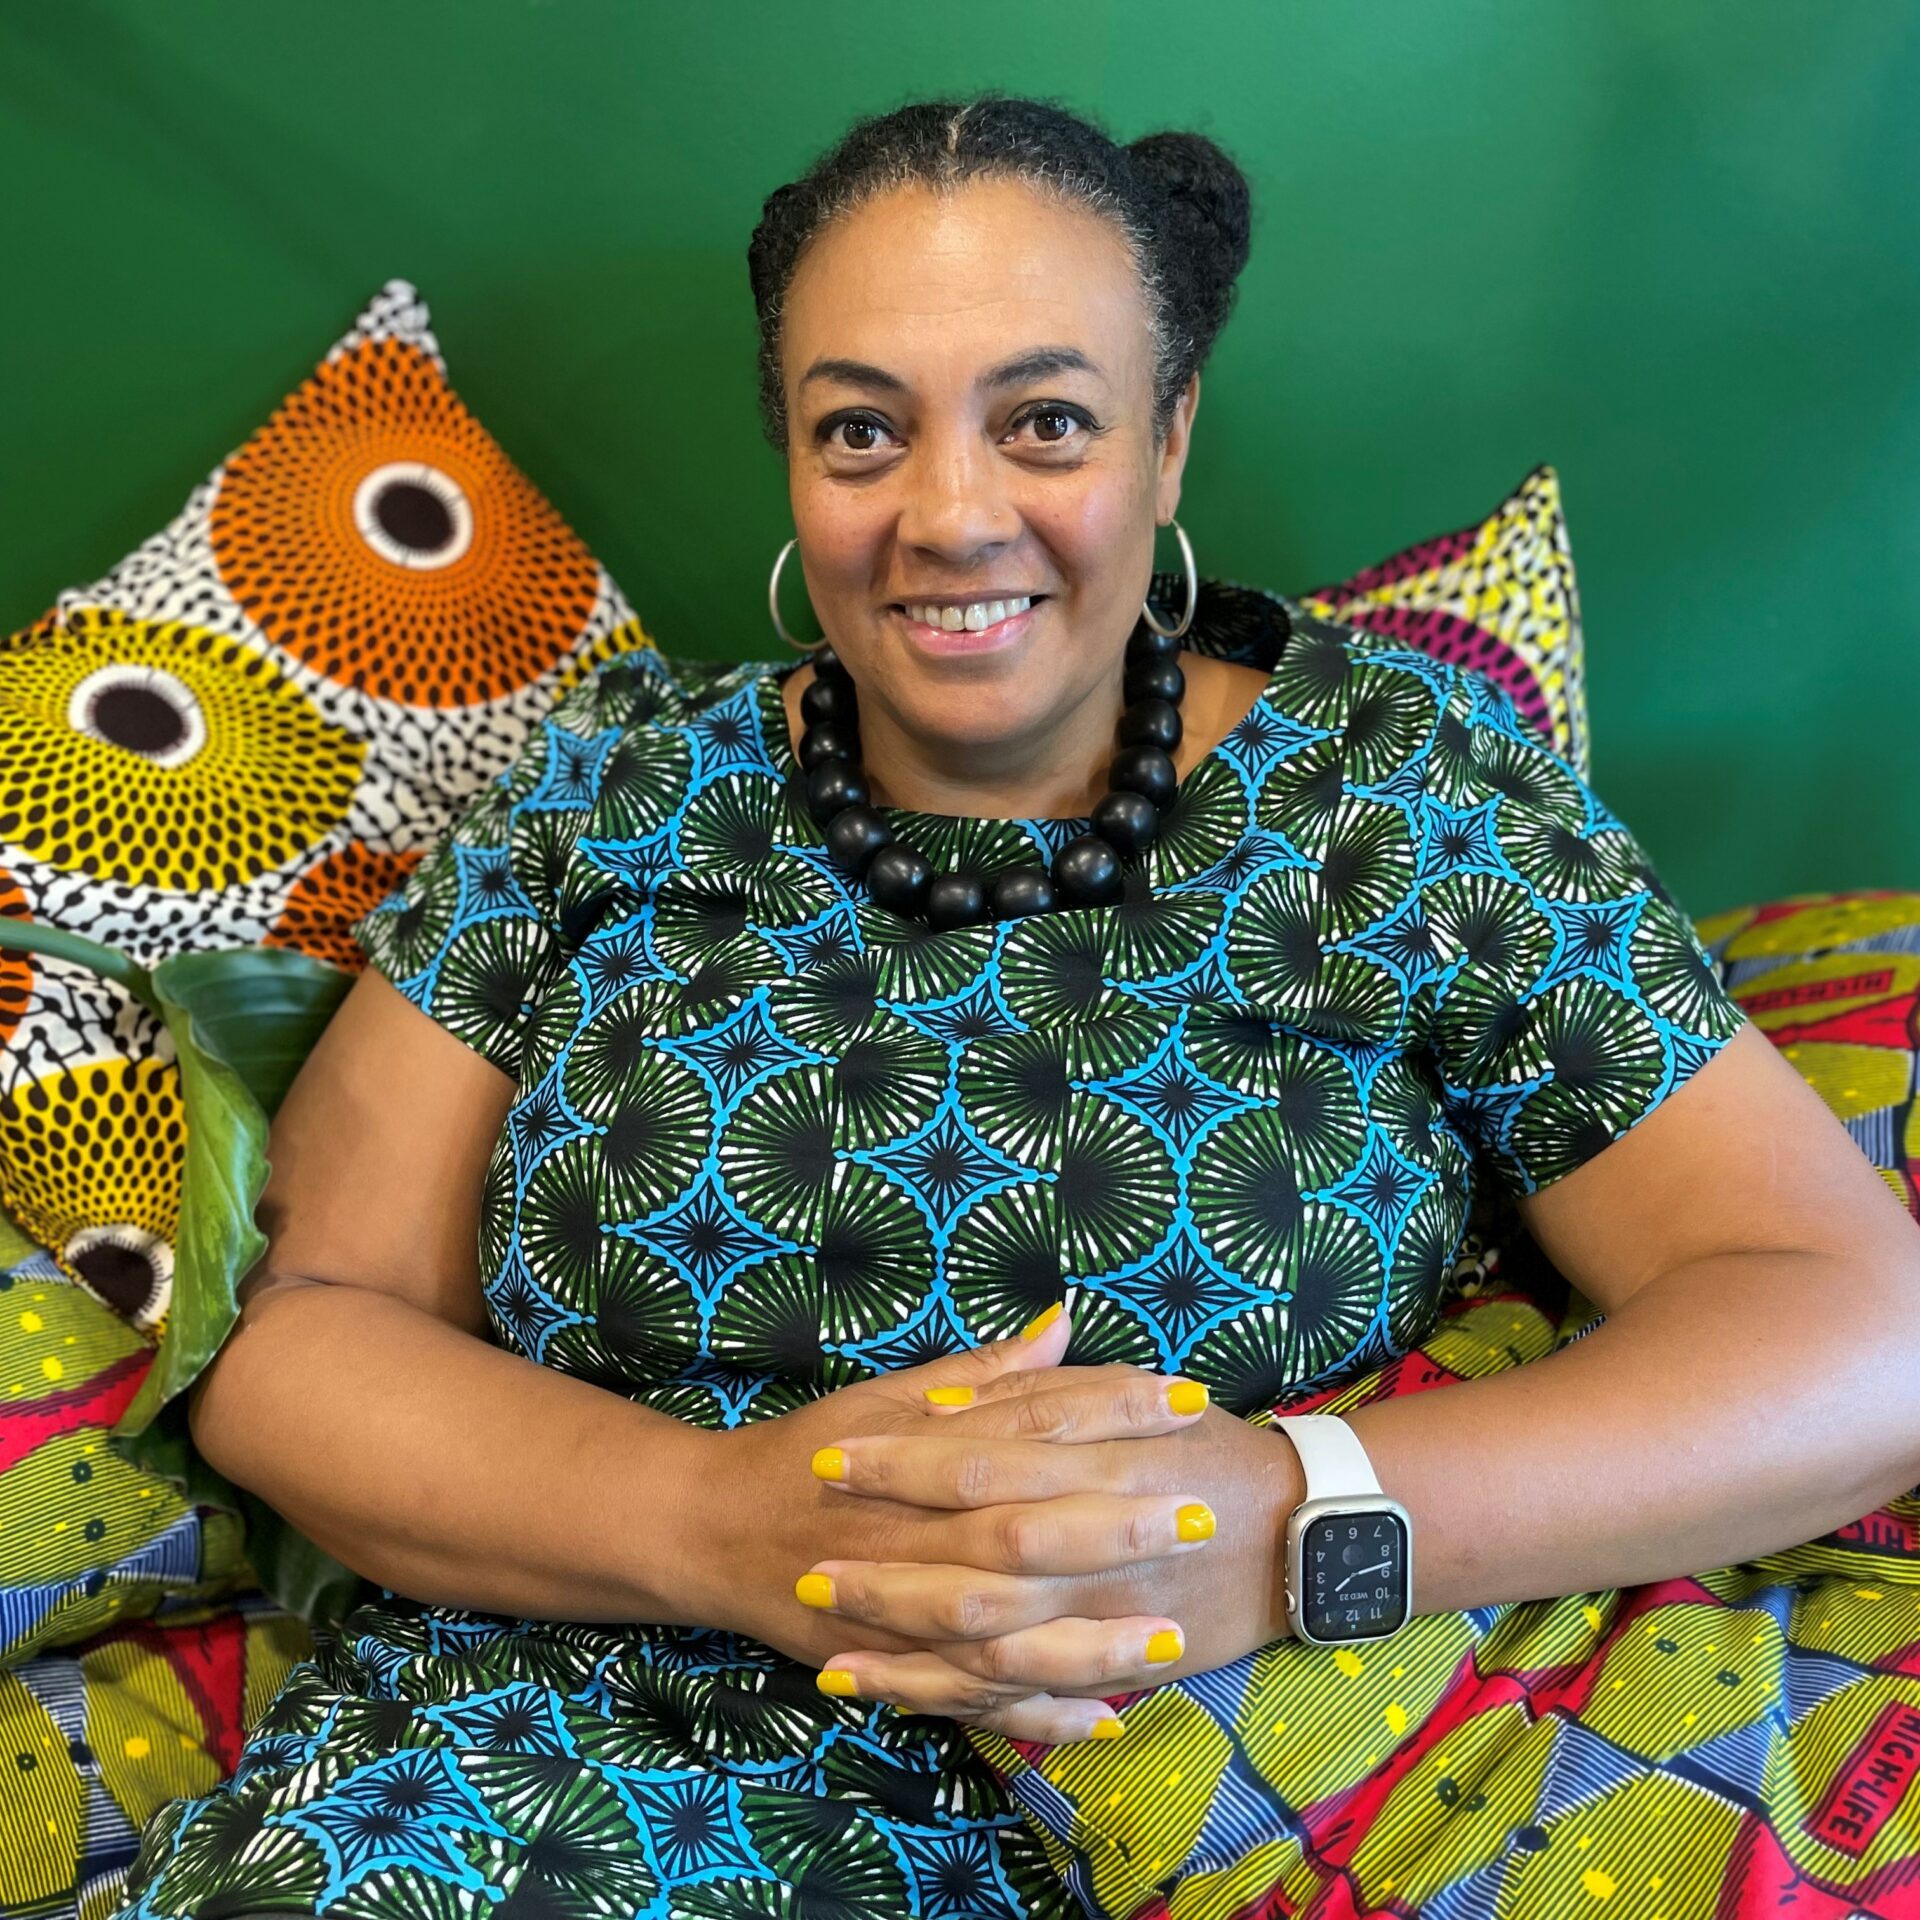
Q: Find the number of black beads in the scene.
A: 14